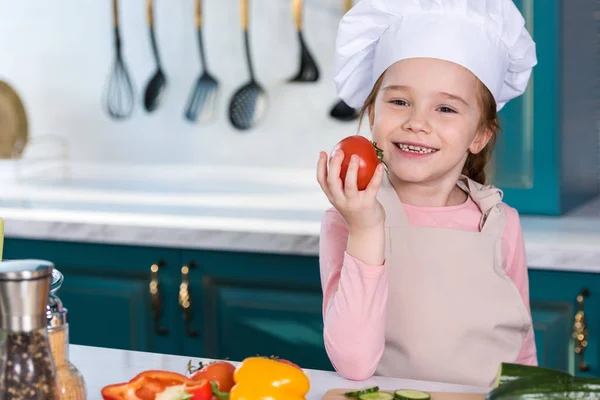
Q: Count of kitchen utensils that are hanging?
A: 6